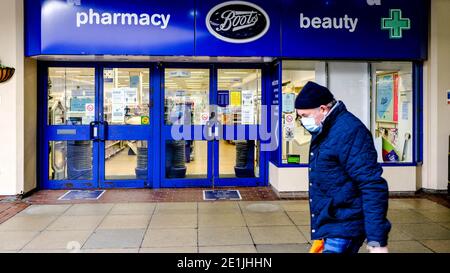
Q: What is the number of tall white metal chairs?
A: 0